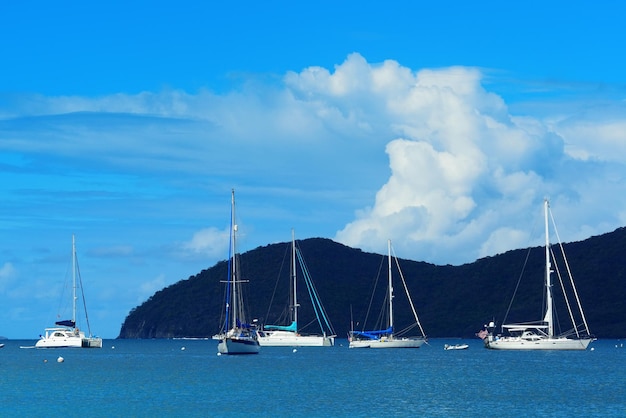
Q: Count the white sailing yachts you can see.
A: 5